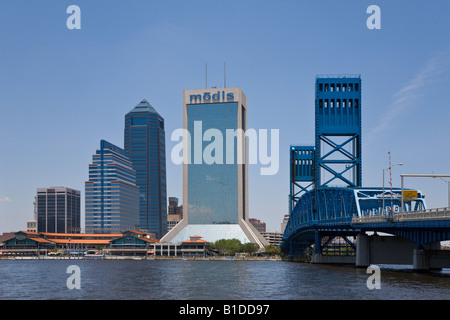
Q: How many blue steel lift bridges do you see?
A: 1